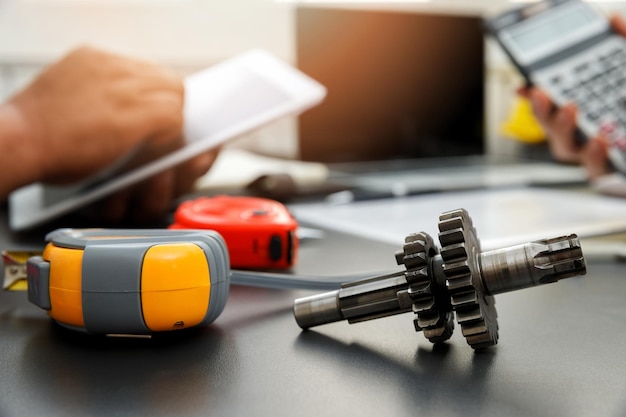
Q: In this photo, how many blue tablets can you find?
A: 0